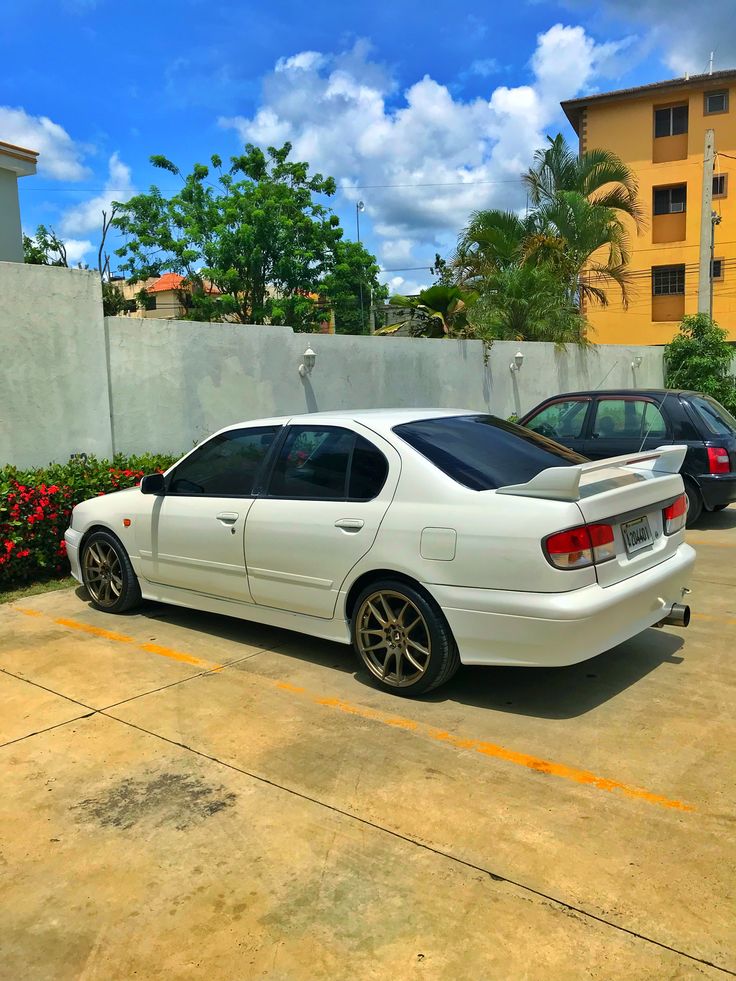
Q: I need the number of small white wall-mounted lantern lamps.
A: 3